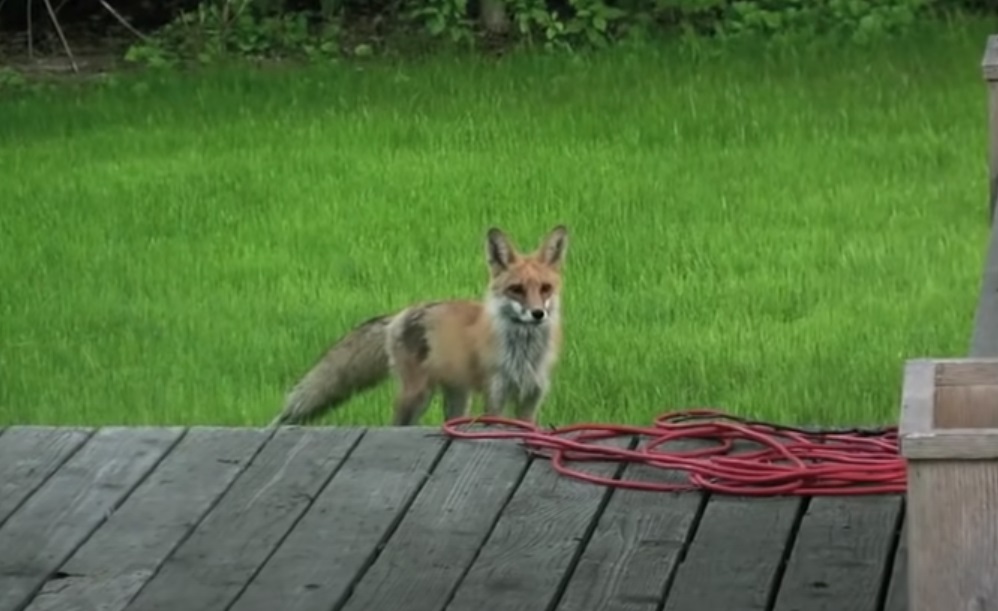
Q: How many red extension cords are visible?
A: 1